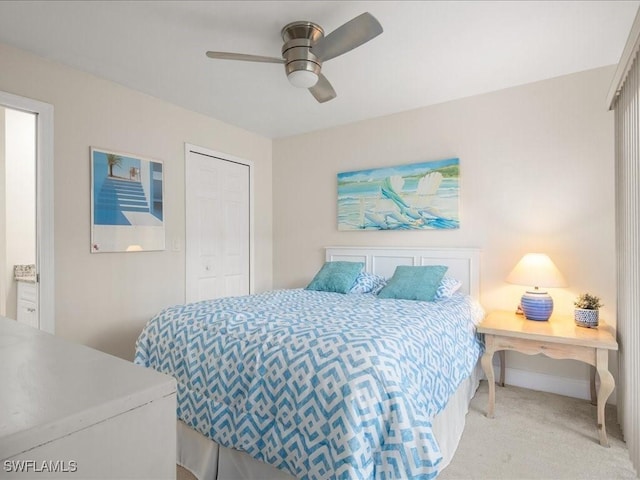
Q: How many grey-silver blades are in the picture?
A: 3